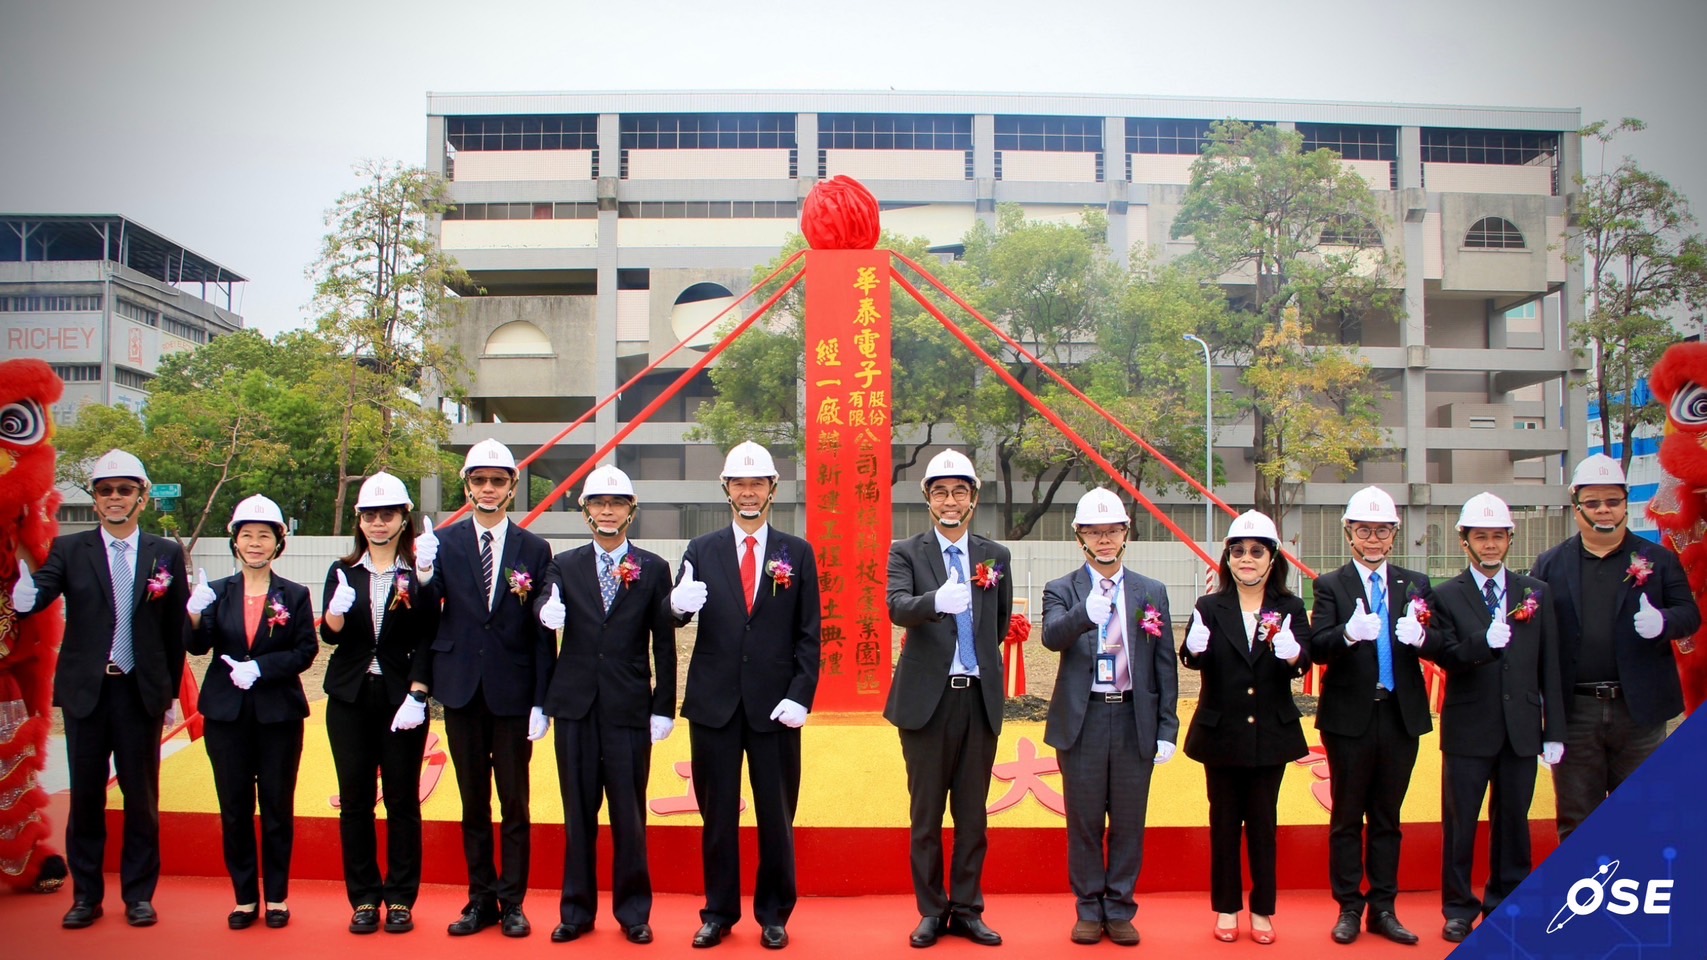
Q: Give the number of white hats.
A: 12